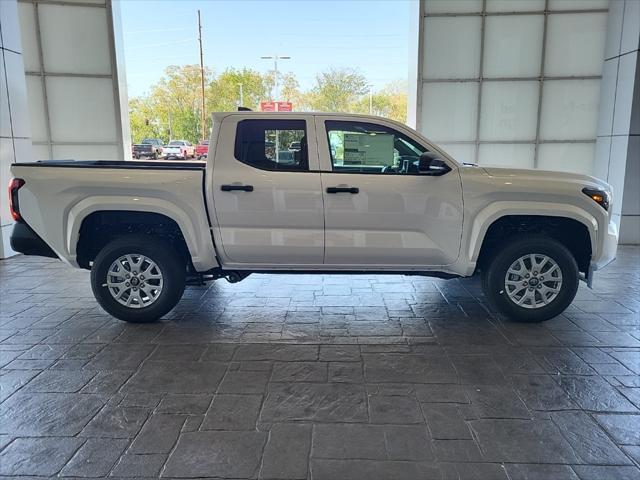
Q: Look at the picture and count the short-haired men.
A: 0